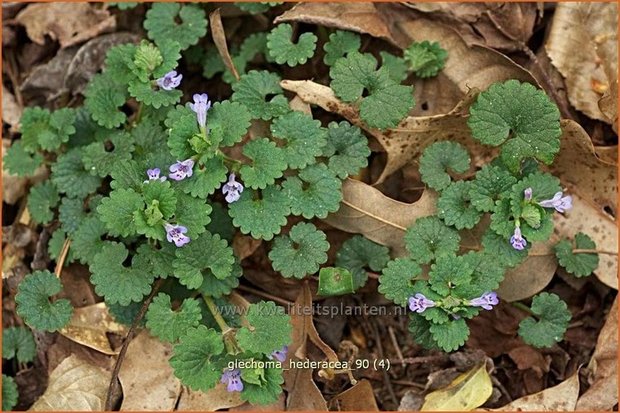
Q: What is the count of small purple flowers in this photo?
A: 12